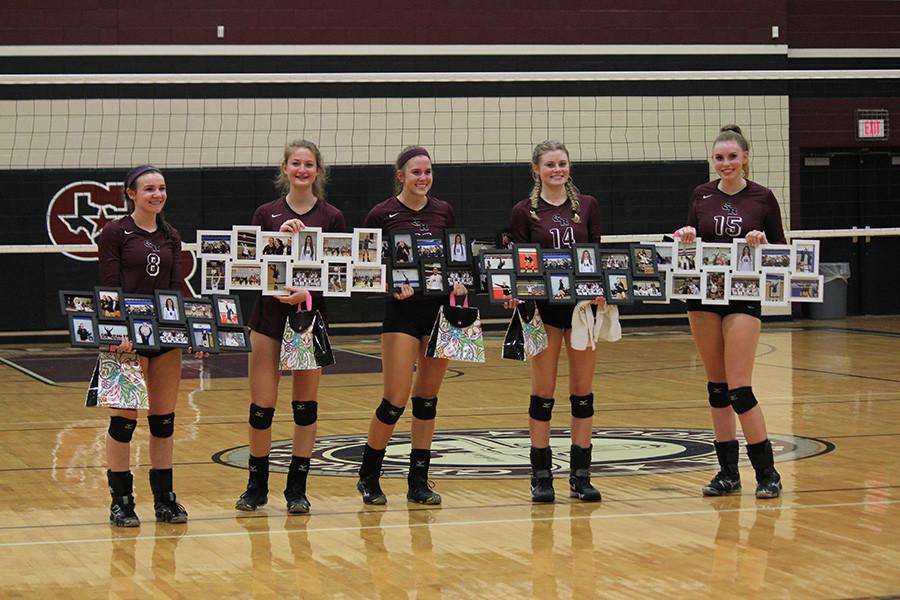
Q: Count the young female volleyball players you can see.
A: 5